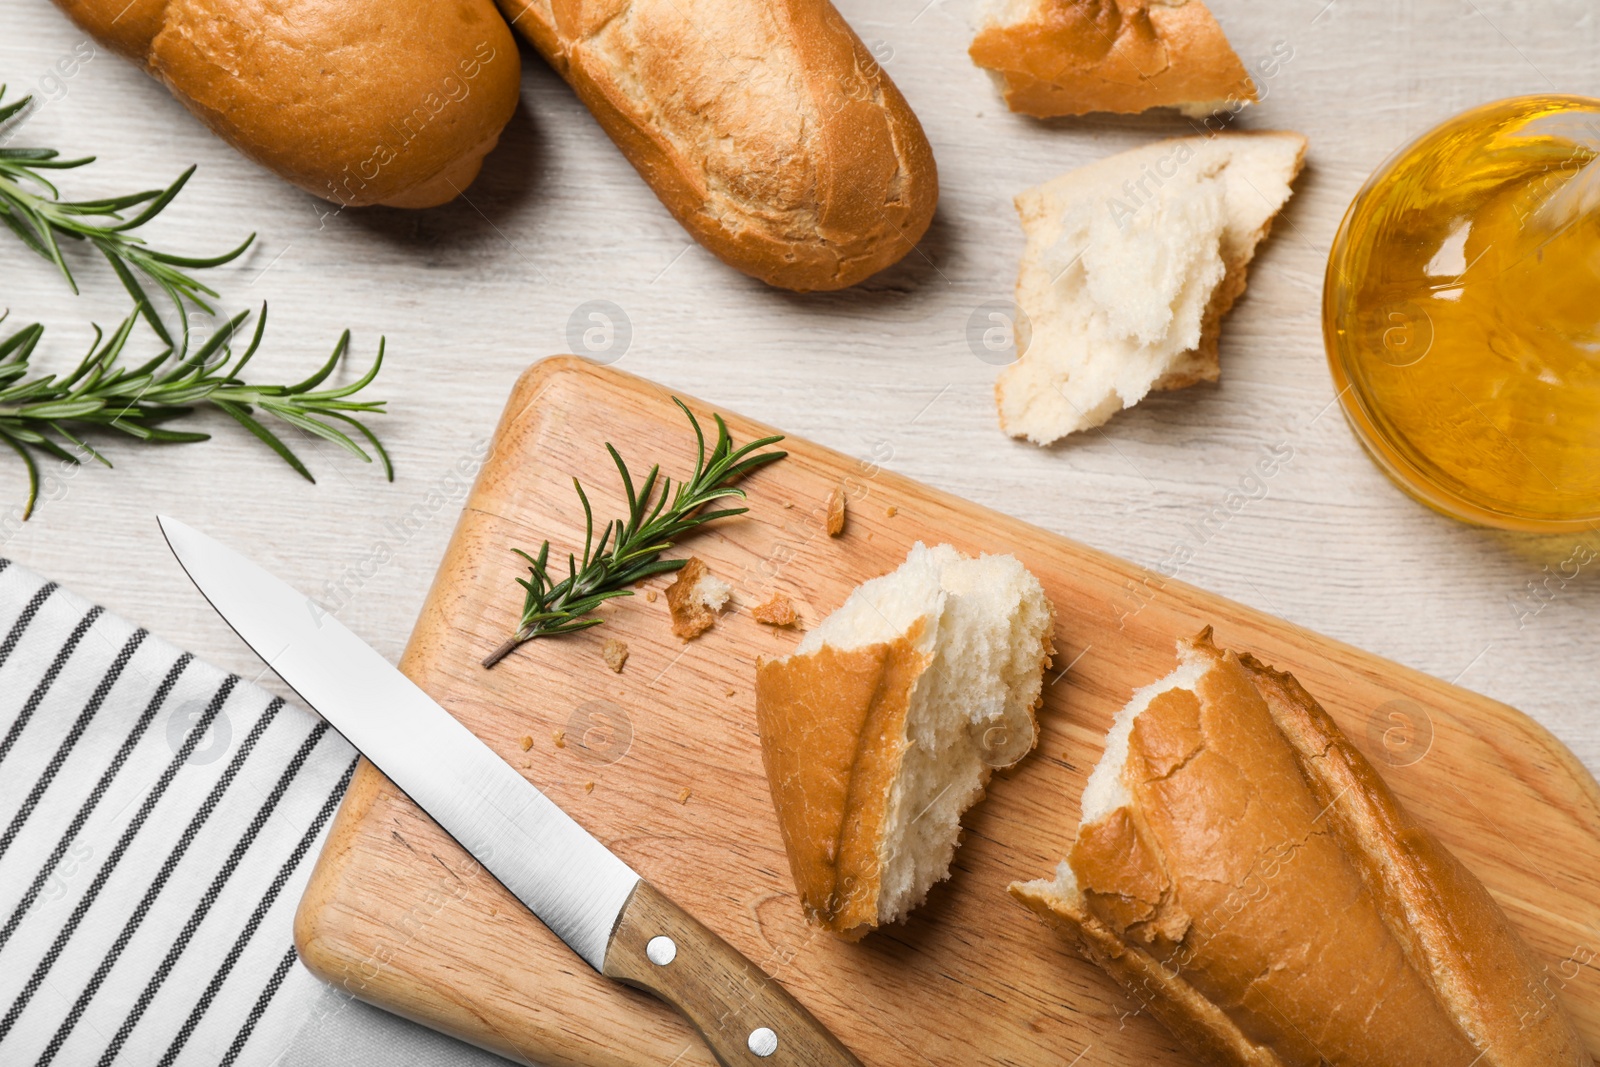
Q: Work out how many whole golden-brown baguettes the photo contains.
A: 2